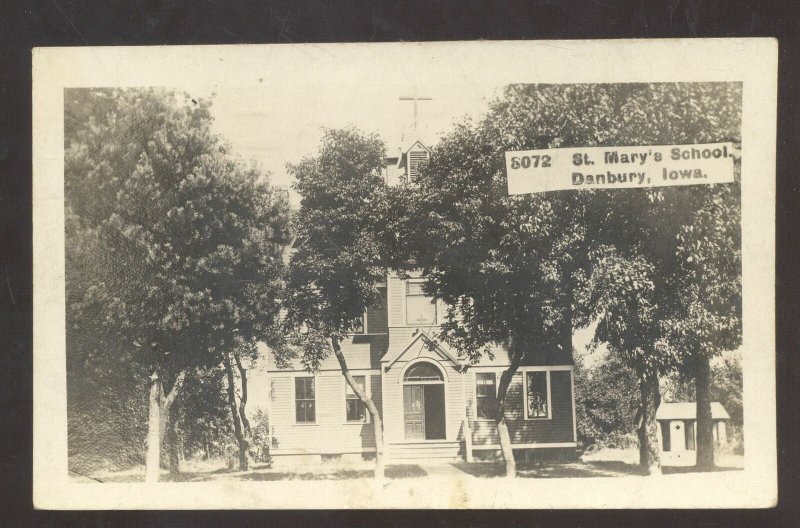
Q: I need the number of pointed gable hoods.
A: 2